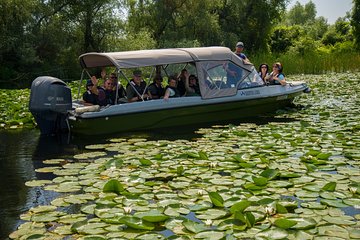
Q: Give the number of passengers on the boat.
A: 11